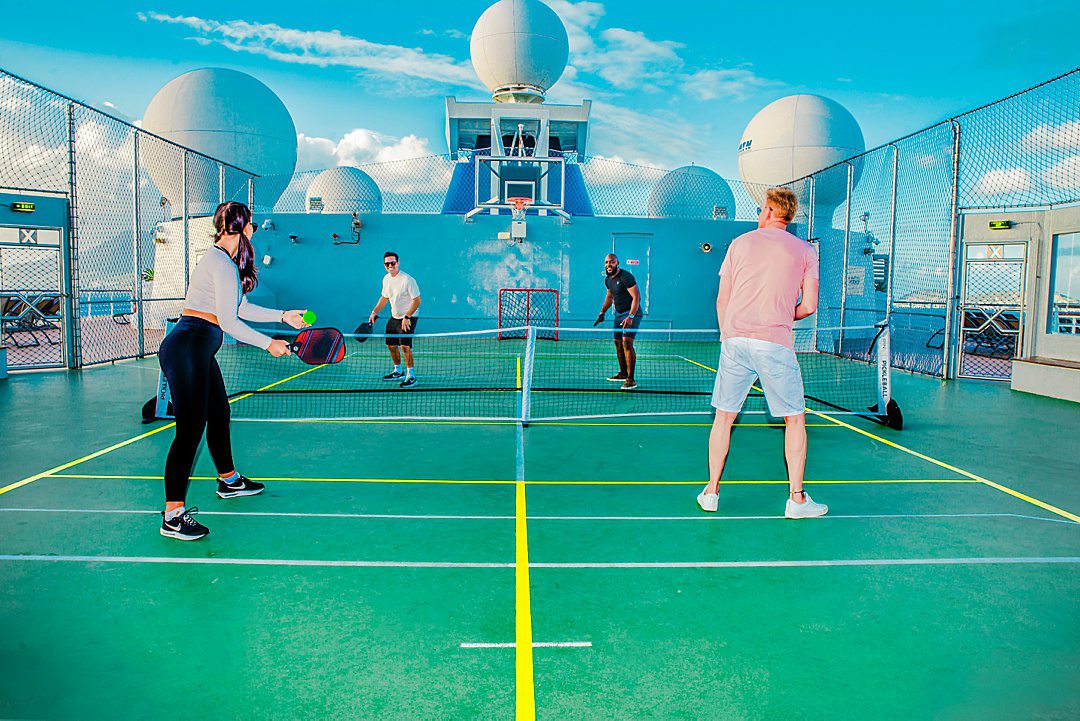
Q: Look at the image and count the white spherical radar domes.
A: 5